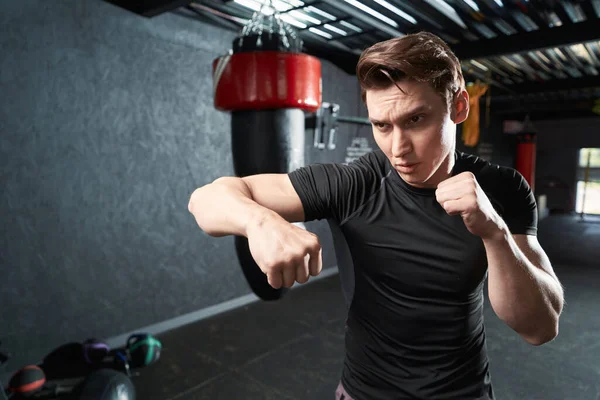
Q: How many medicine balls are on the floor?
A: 3